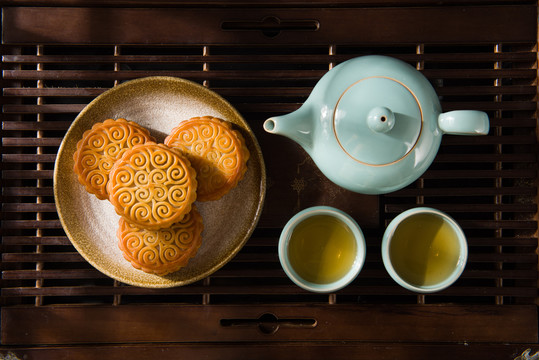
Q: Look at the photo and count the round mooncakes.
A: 4